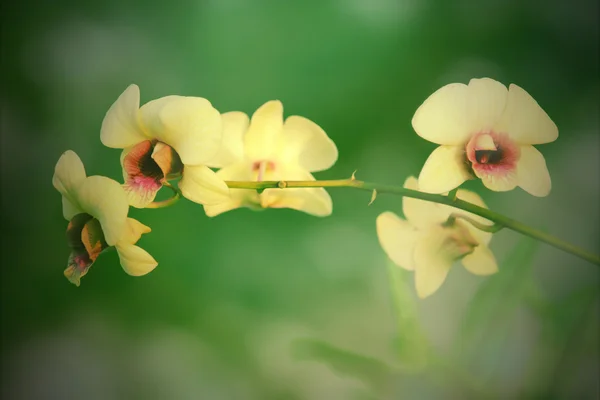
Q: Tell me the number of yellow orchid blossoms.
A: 5